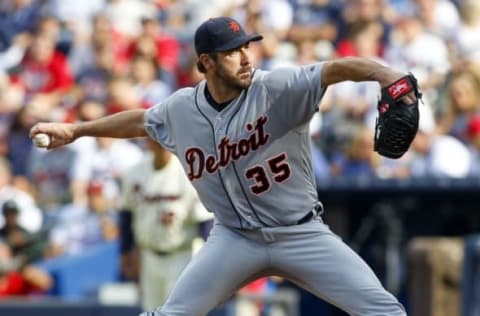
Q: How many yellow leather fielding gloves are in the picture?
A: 0